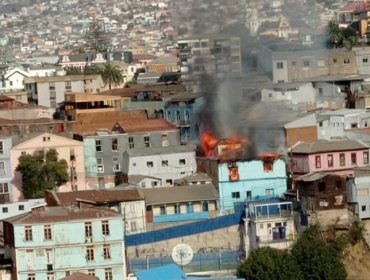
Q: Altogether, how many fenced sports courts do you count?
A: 1